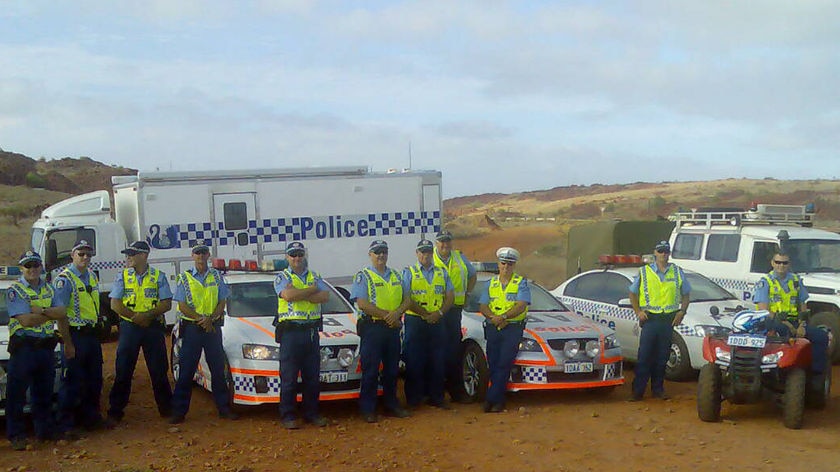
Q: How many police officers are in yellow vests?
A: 11